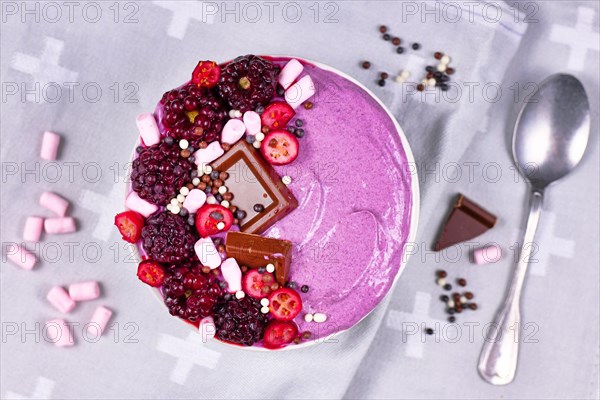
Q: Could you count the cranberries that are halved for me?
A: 9